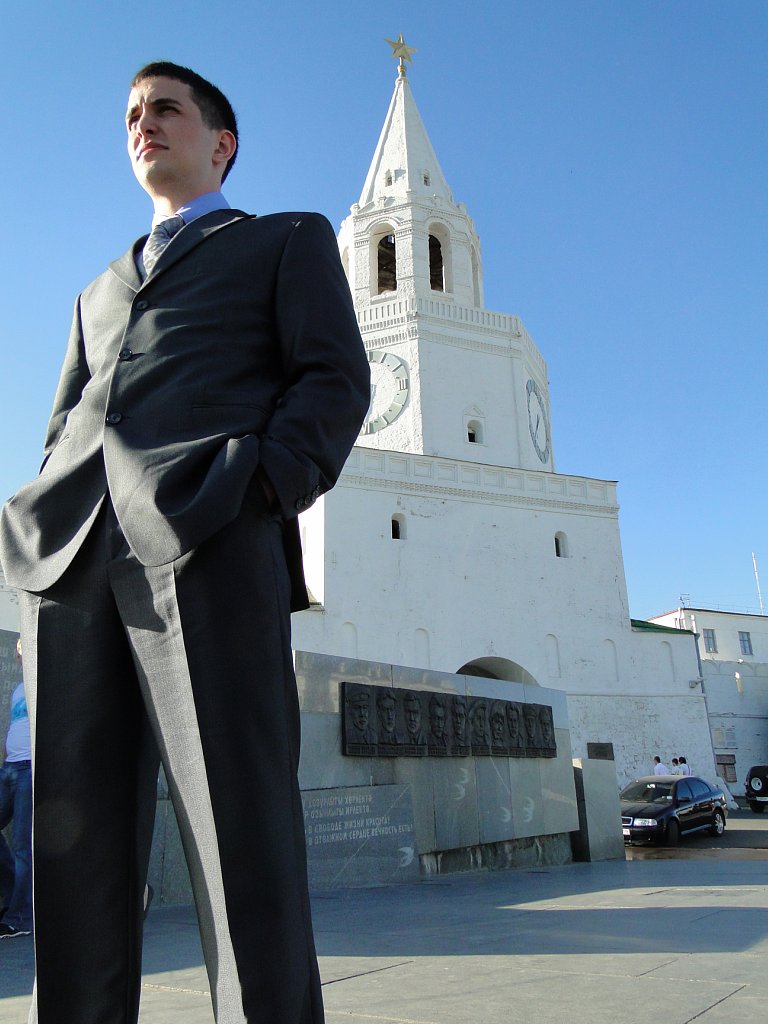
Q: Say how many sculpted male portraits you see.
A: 10